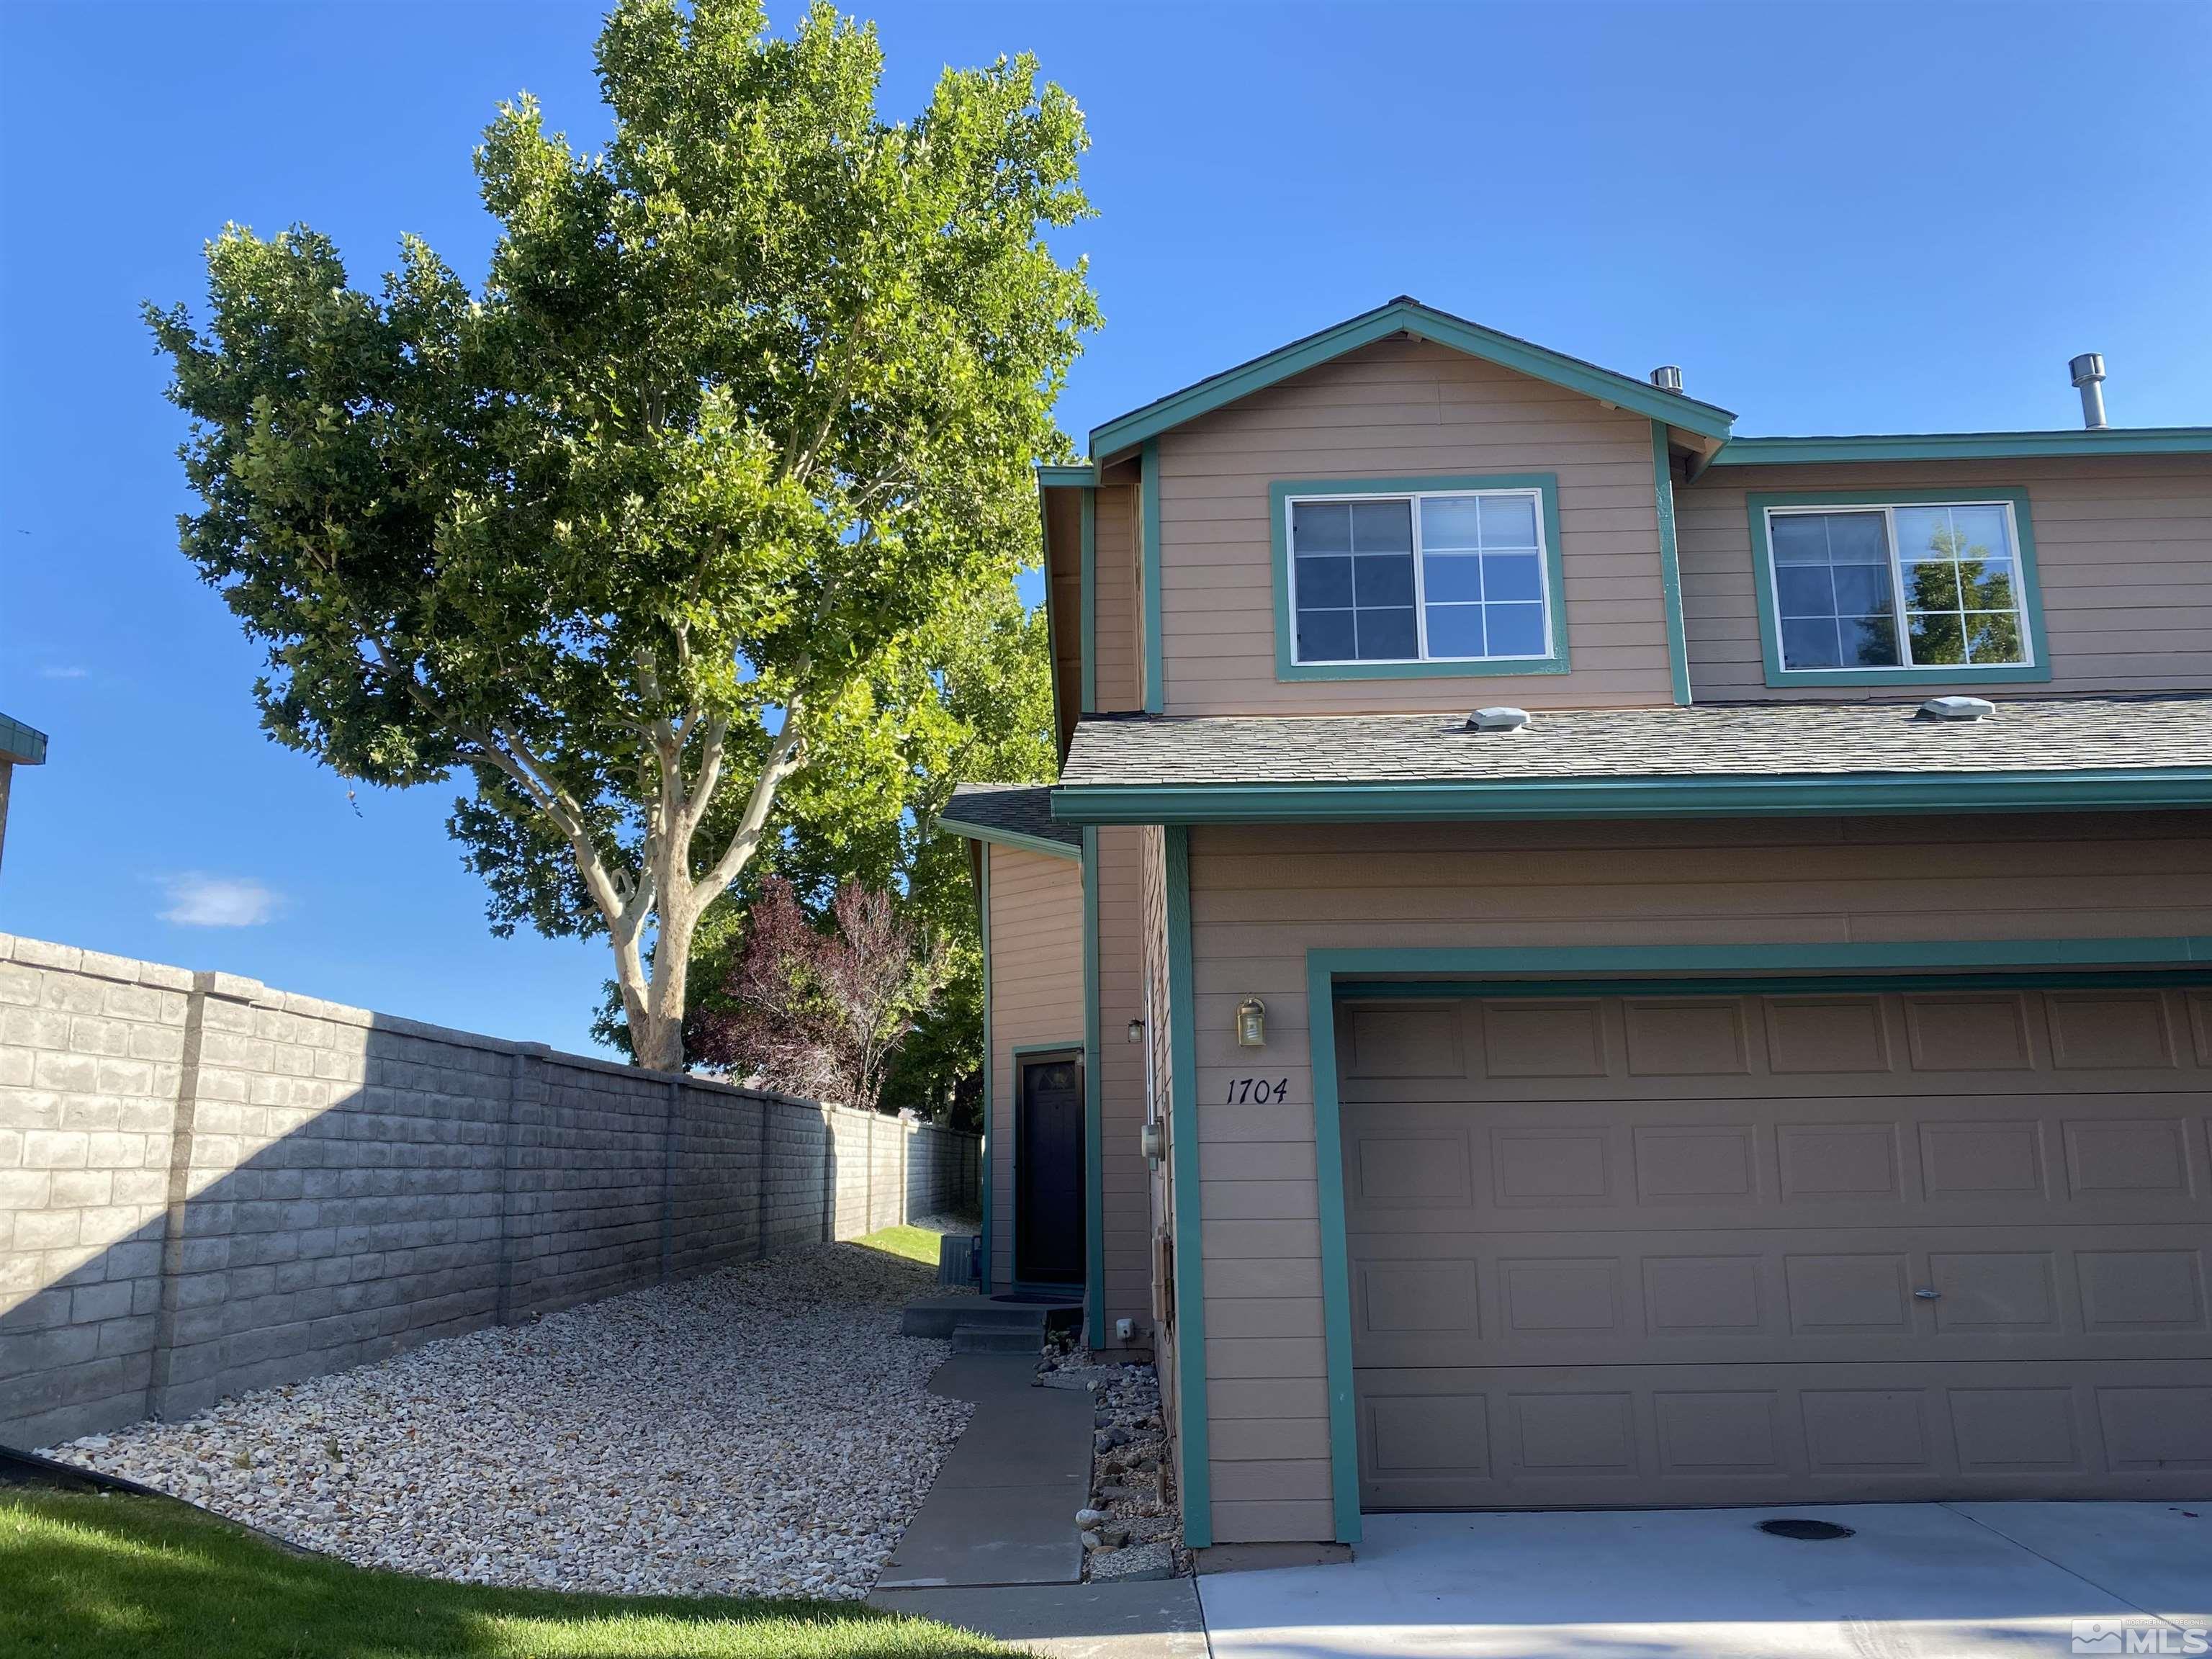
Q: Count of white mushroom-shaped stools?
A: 0